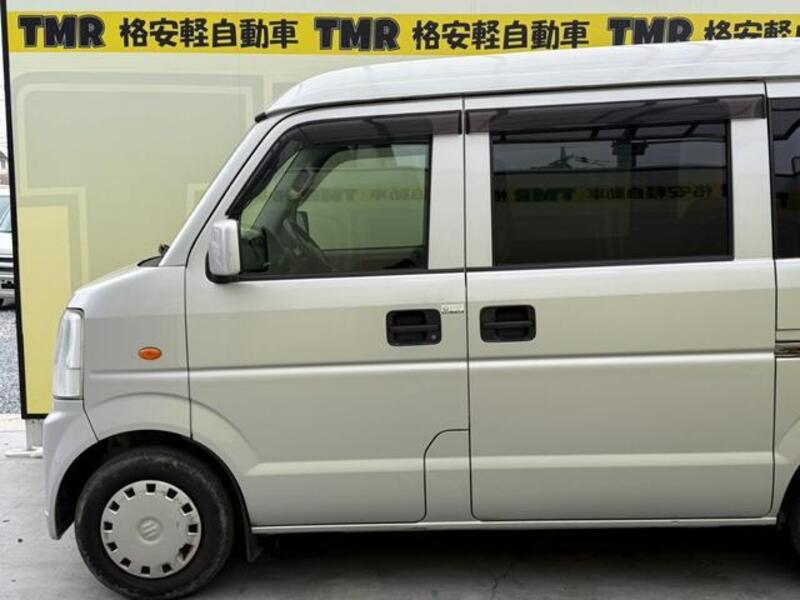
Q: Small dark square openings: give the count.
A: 12